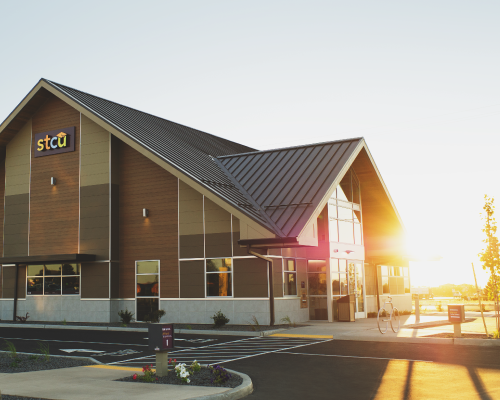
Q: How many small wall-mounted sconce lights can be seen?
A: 2